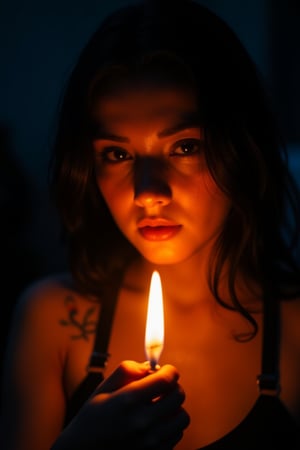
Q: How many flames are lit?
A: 1